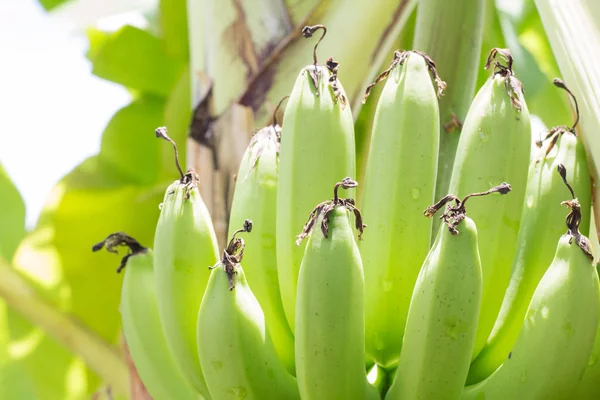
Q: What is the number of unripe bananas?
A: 11